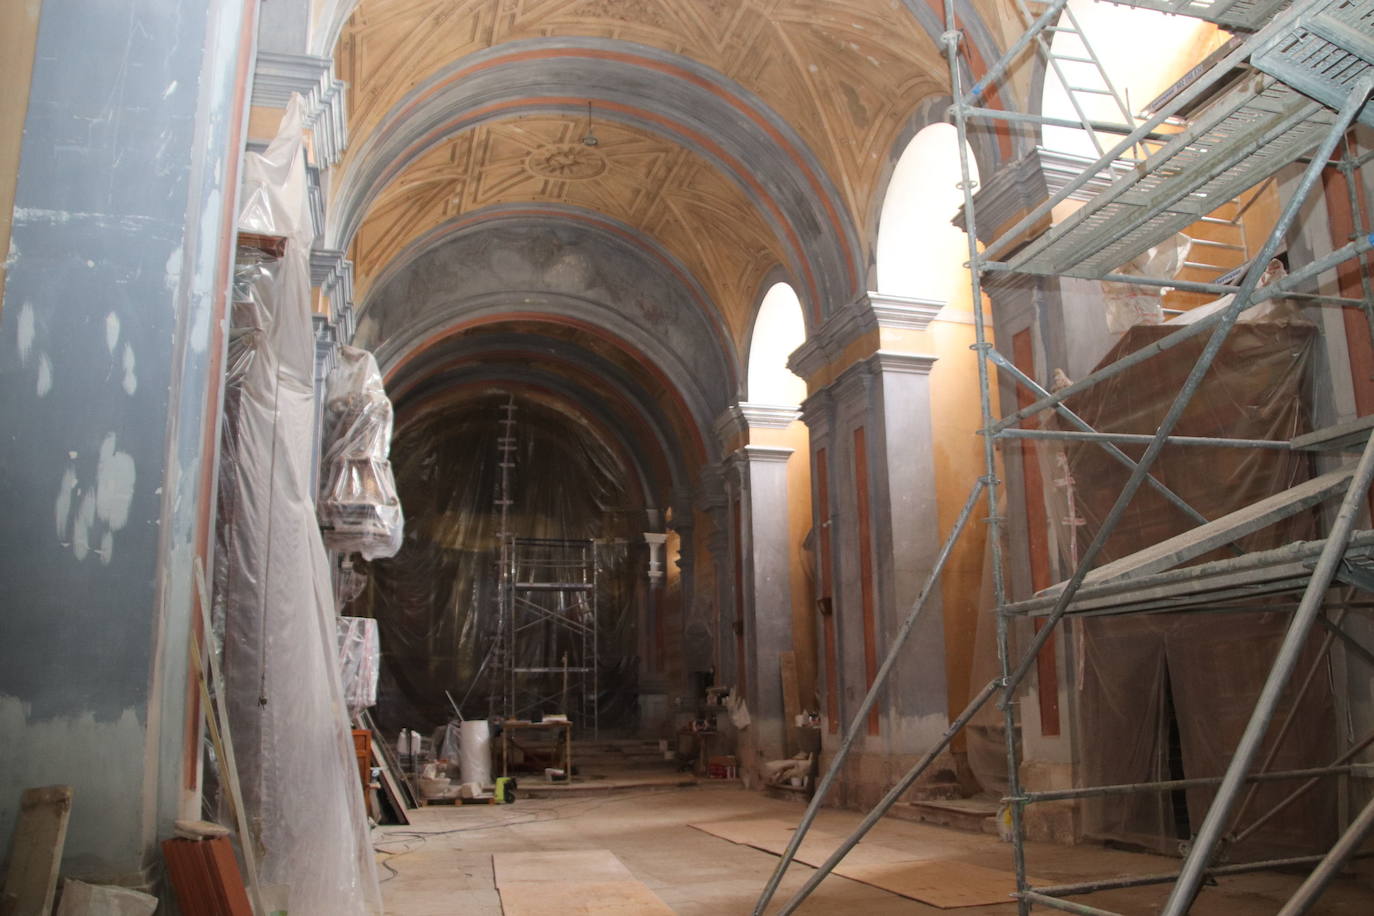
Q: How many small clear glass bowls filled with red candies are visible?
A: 0